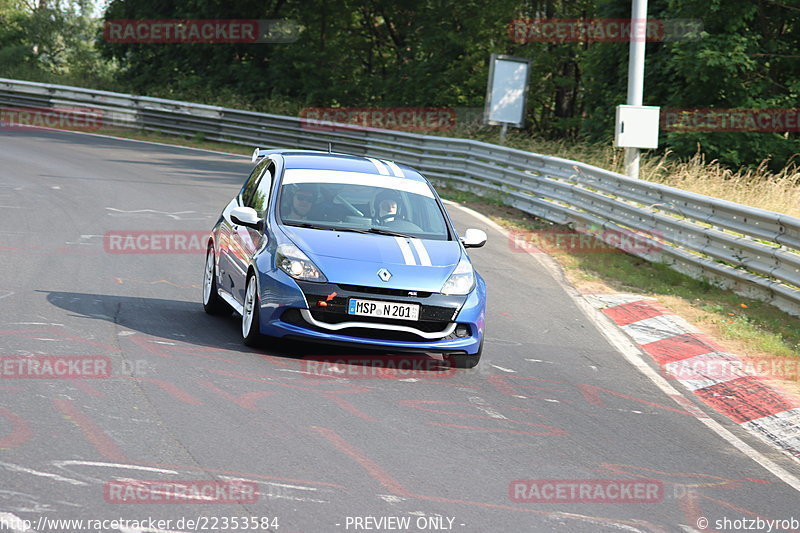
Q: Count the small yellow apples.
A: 0